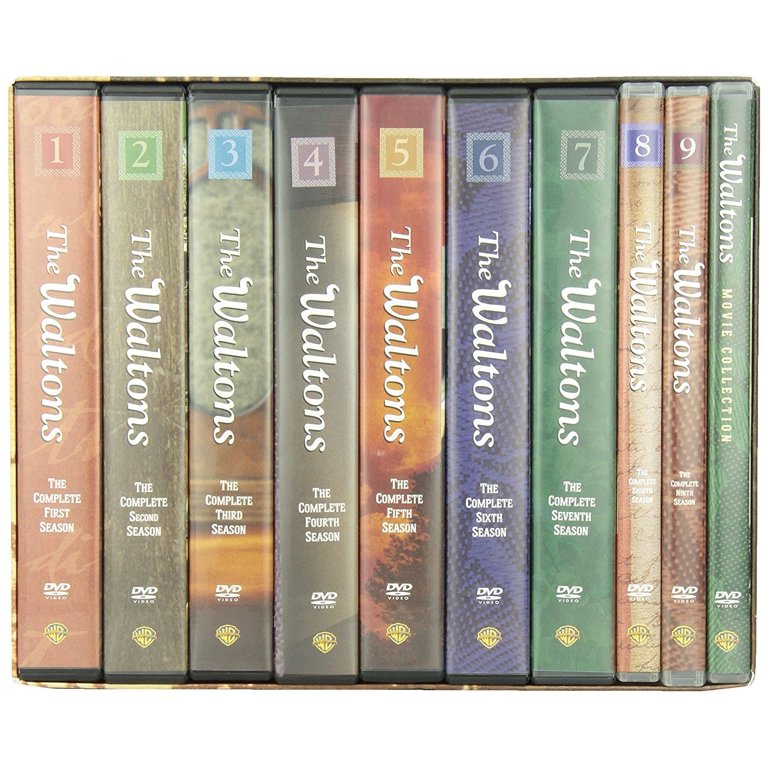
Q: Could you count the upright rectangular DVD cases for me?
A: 10